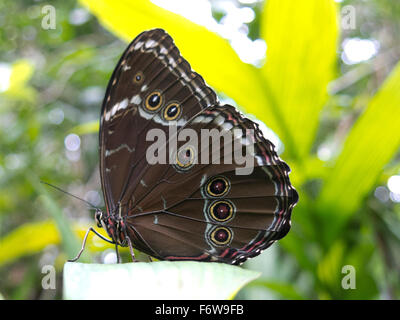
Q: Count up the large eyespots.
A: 6